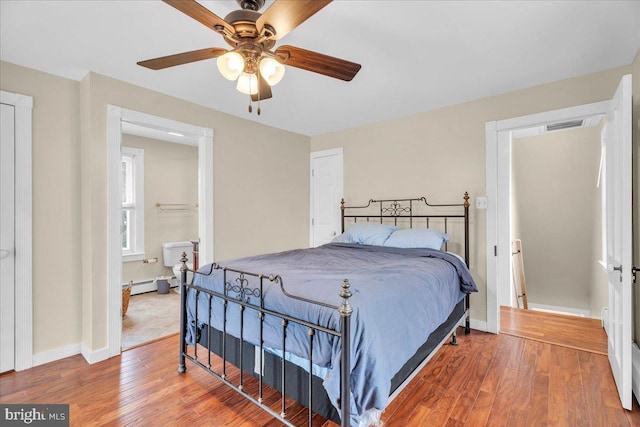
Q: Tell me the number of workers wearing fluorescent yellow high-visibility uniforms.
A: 0